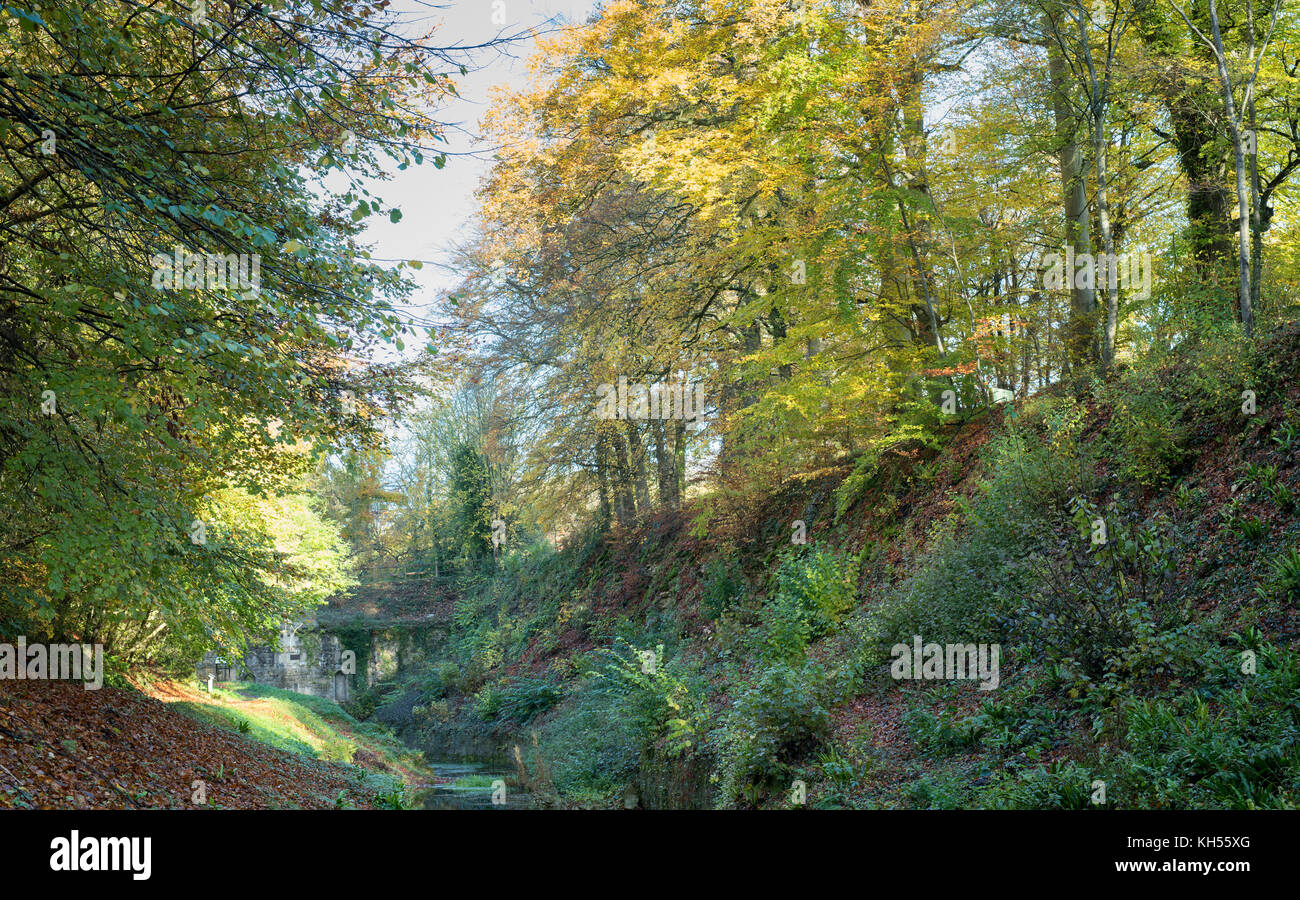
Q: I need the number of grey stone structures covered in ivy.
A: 1